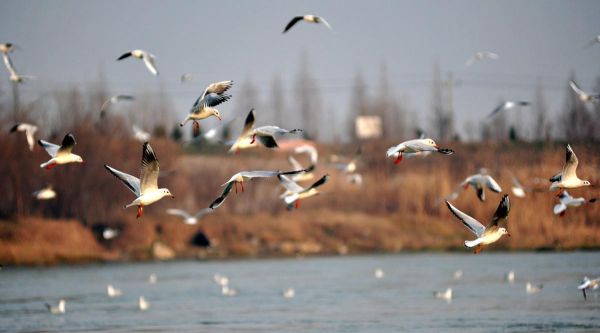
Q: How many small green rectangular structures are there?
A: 0